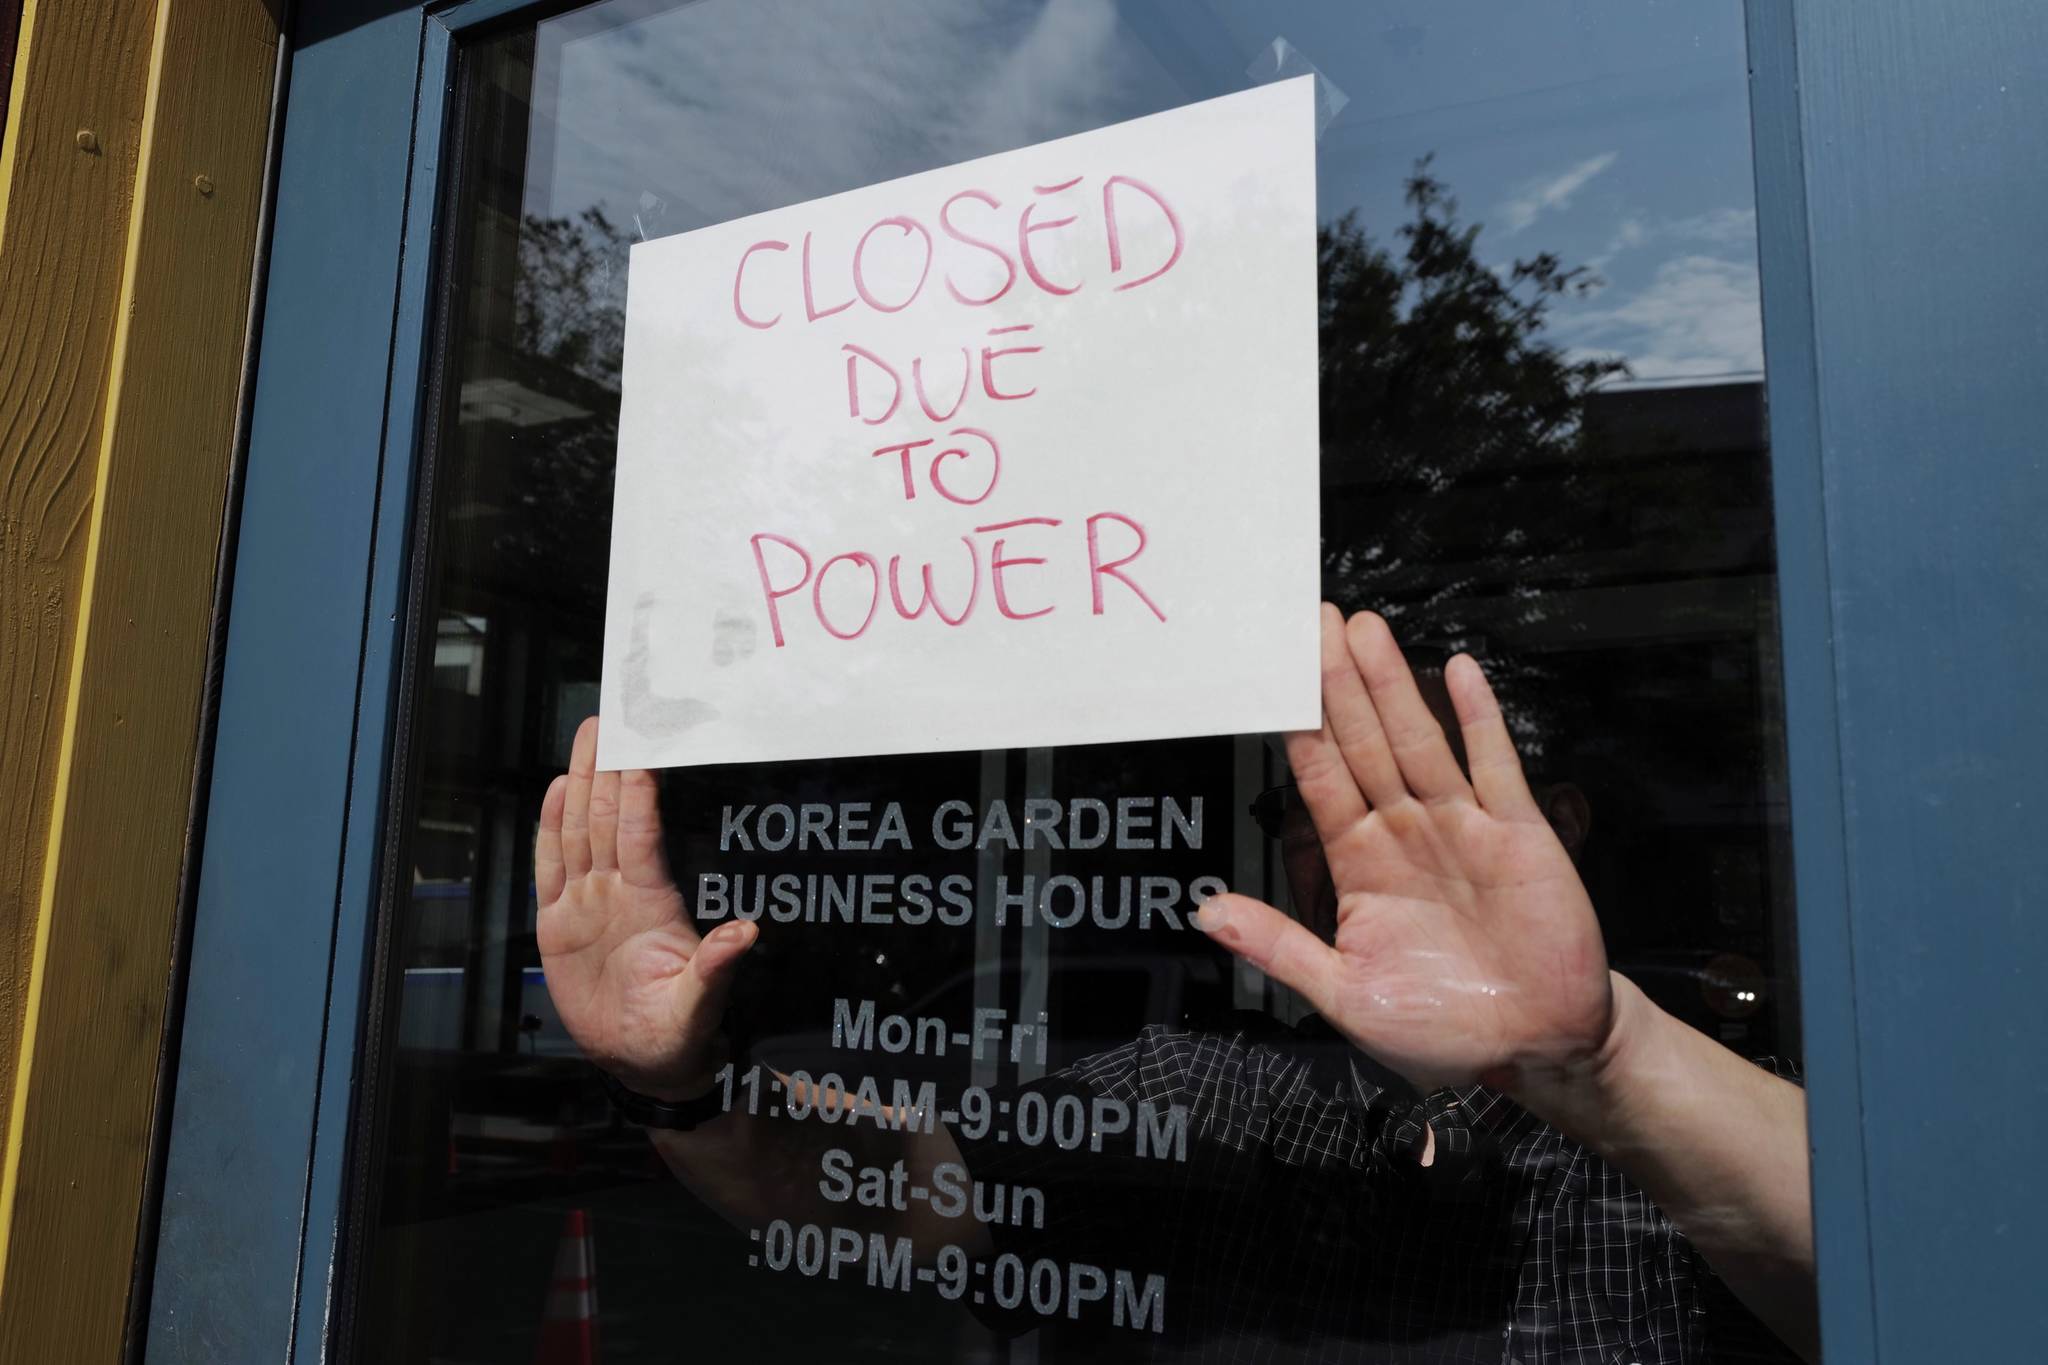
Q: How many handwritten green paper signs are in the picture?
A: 0